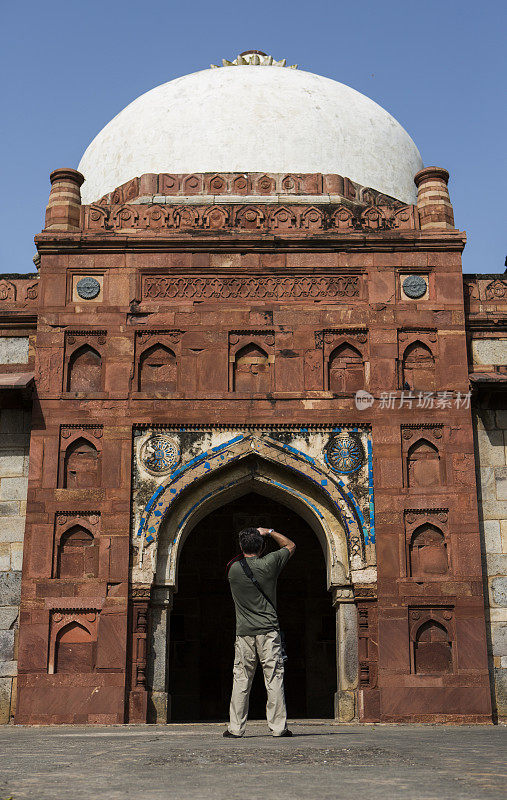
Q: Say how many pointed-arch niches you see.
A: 11